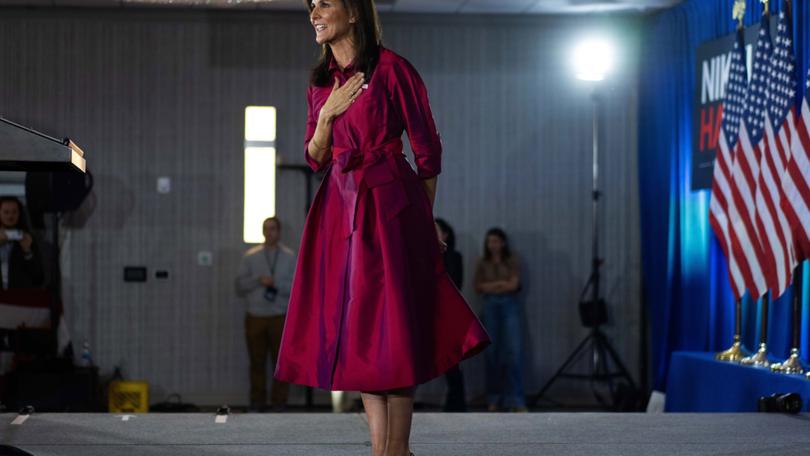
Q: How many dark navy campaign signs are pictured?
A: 1